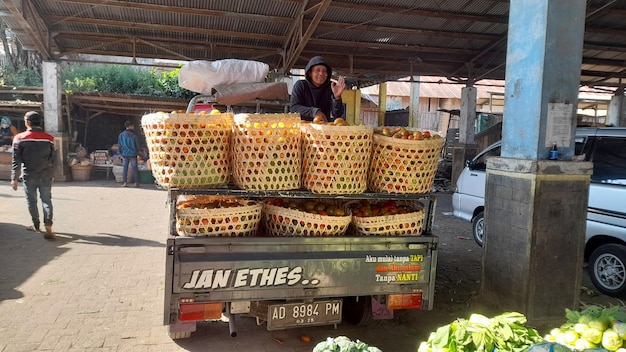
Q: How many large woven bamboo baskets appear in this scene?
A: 7